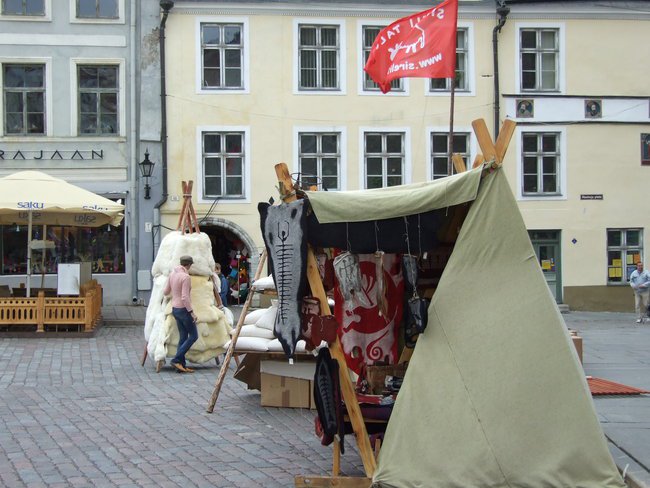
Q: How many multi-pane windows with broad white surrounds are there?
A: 14